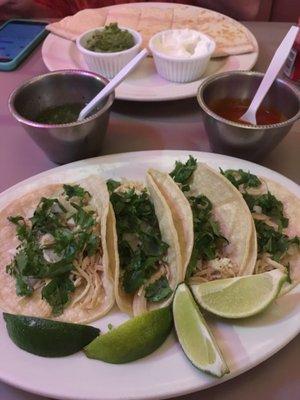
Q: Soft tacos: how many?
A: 4